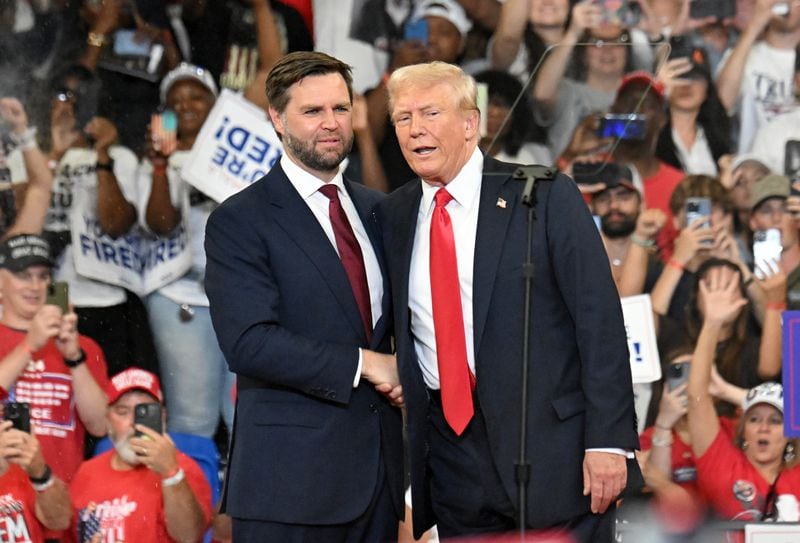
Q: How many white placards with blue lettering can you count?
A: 4